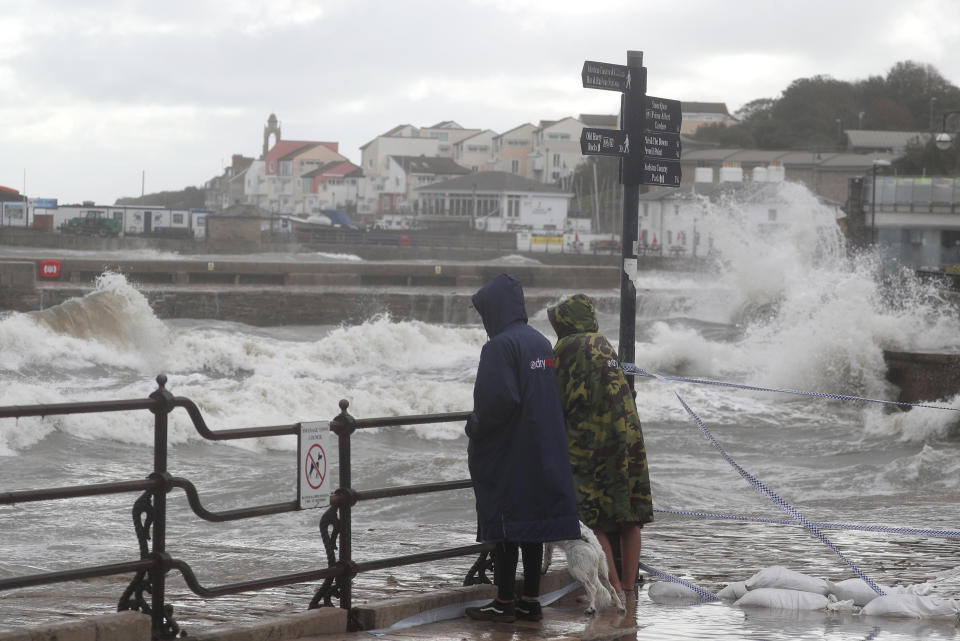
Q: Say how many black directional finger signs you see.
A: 5